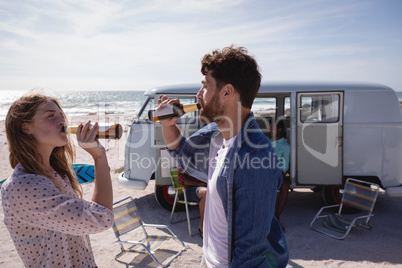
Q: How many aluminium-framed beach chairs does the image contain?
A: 3